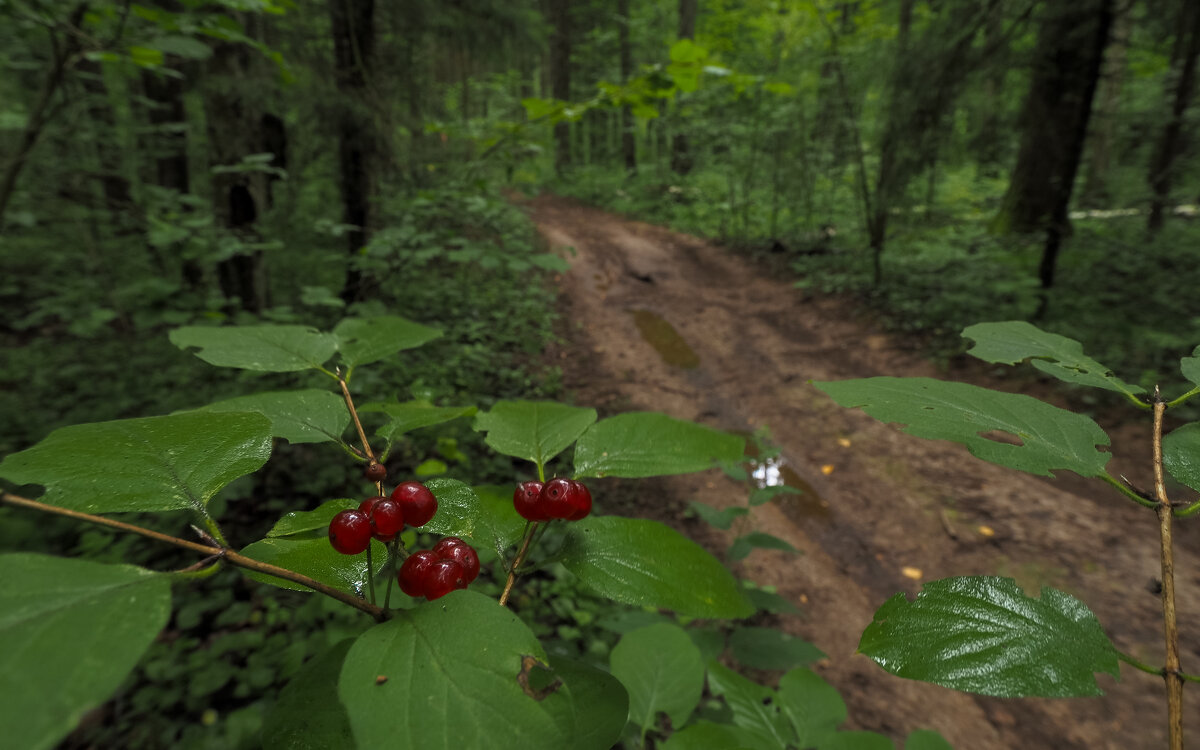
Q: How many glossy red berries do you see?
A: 11